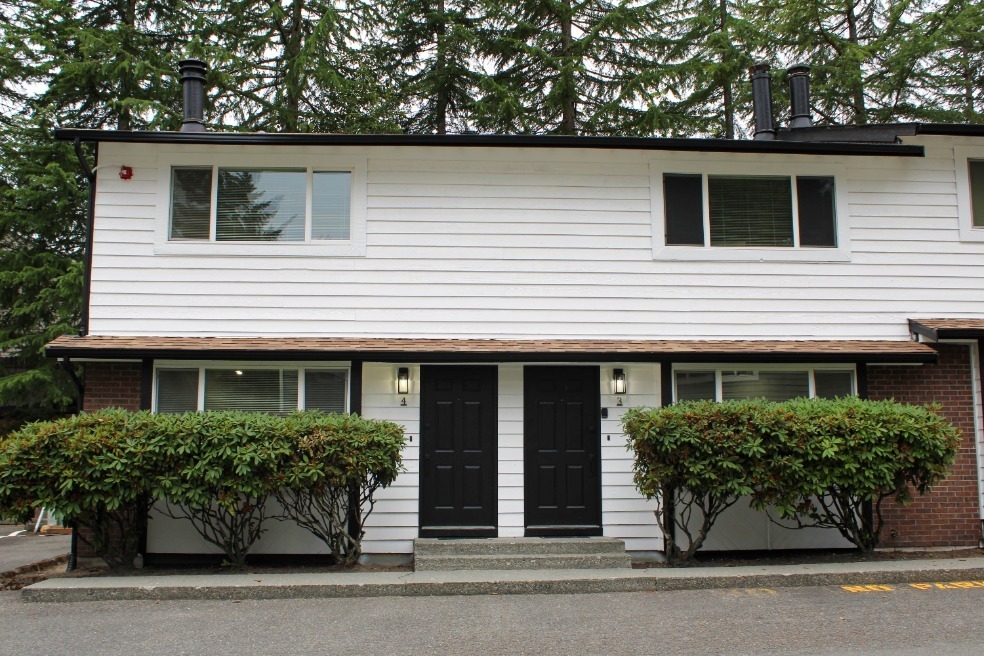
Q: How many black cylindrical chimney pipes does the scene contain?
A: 3